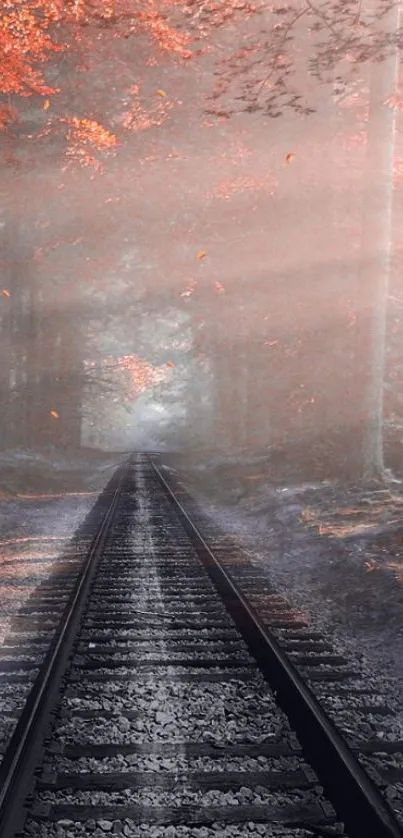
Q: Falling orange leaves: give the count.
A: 7